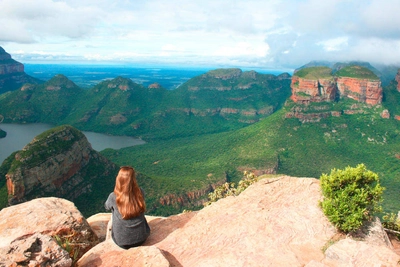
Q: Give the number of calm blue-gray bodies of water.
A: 1